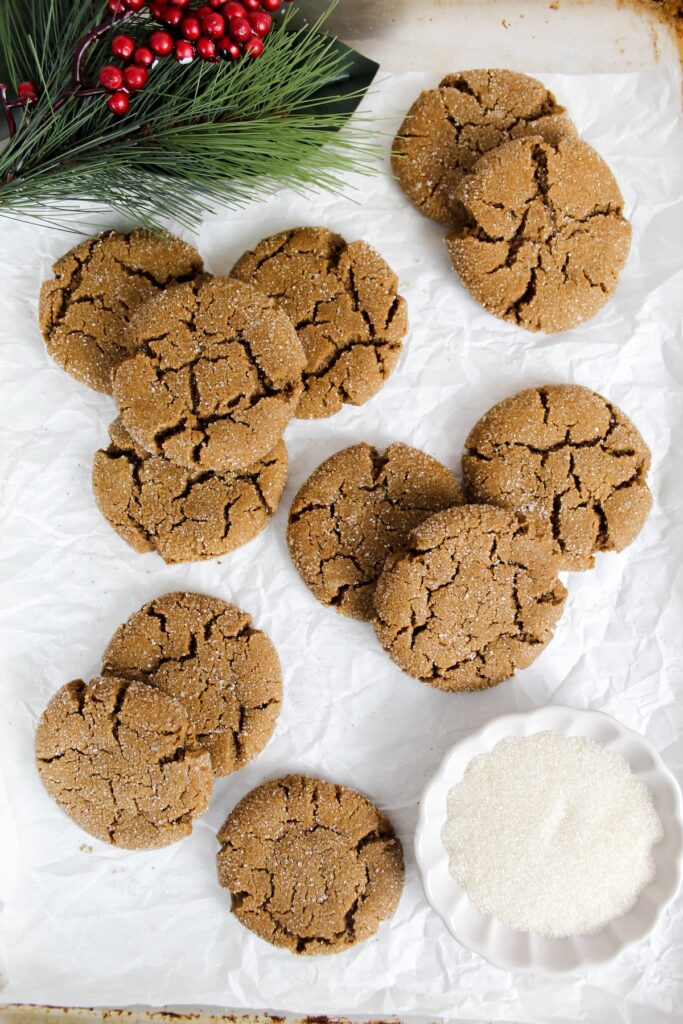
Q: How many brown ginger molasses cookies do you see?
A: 12